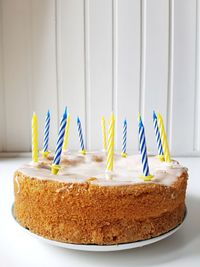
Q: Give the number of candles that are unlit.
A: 11